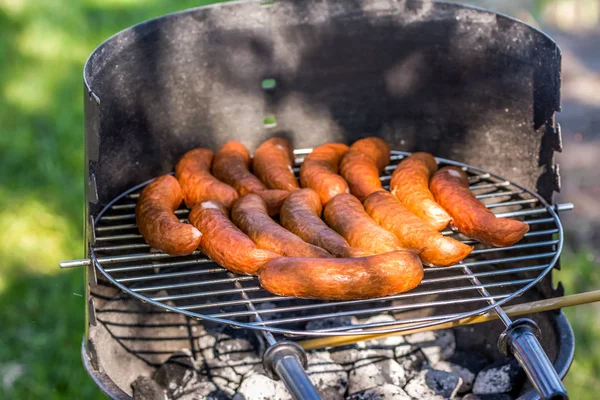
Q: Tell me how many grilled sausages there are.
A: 14